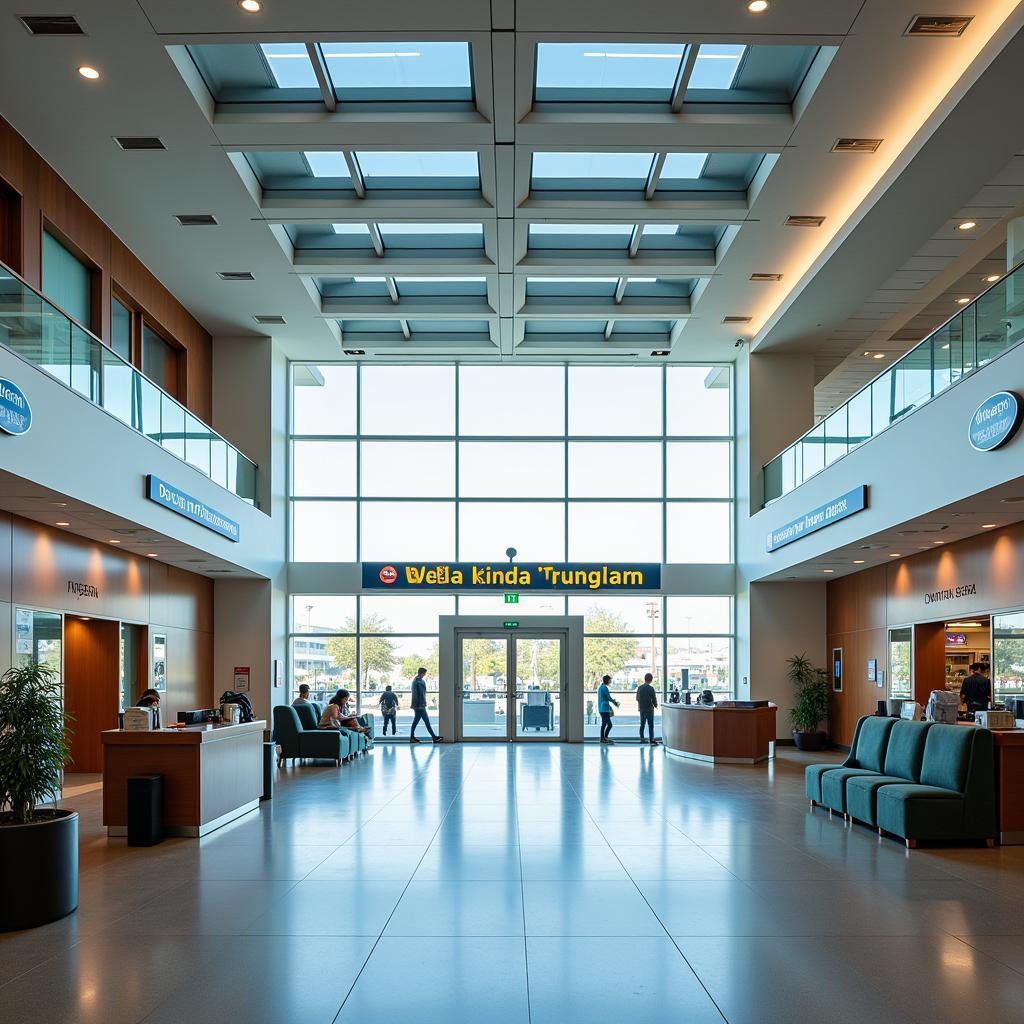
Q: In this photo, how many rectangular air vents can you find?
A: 10